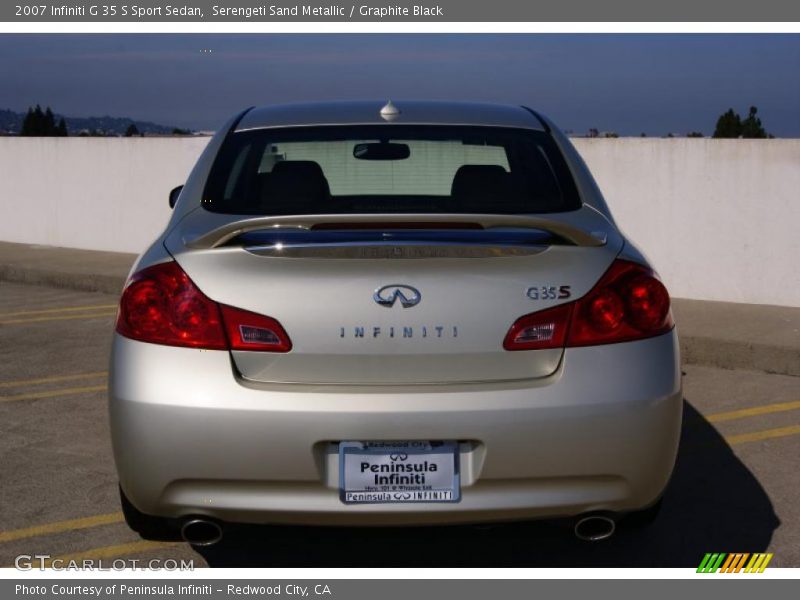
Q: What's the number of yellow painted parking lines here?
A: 8